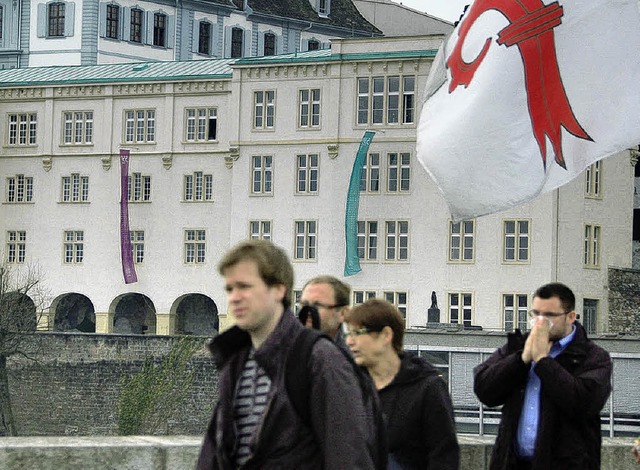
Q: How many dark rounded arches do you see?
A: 4